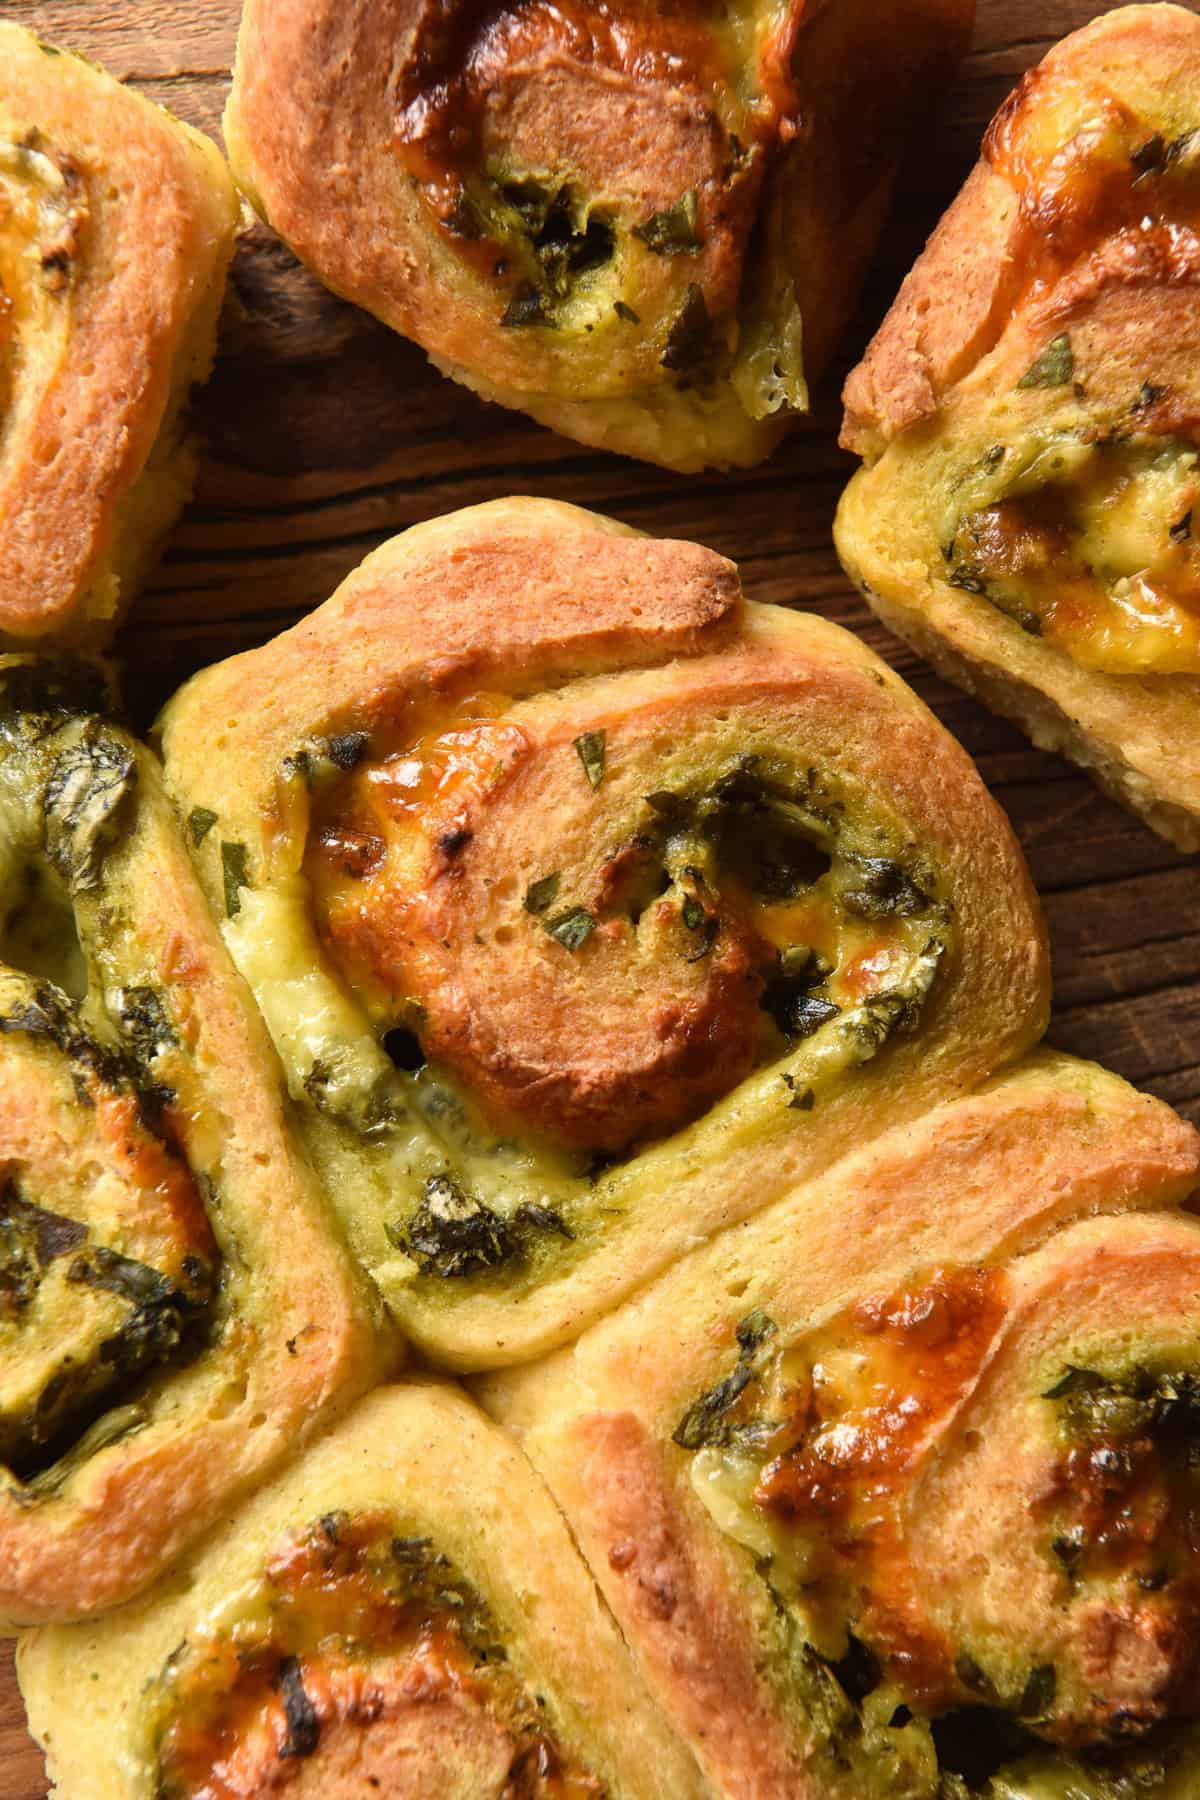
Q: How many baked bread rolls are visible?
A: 7